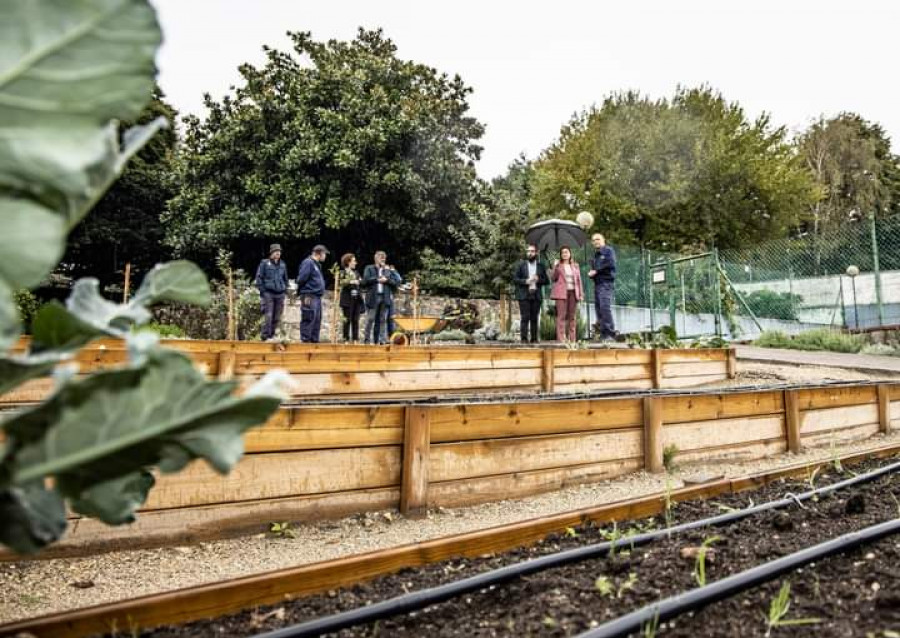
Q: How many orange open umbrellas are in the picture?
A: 0